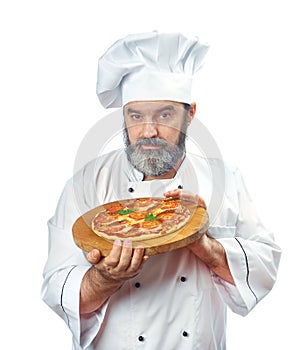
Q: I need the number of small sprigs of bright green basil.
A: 2